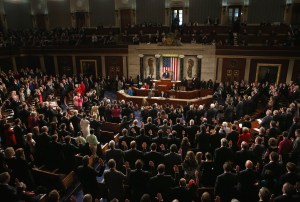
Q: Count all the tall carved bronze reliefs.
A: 2